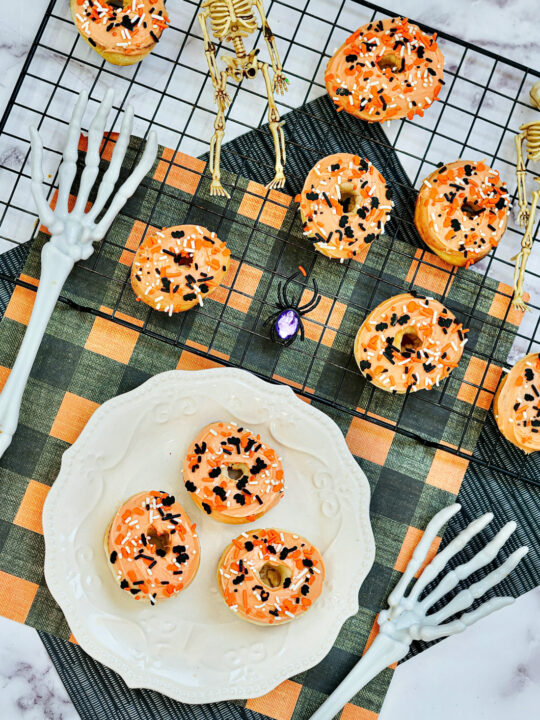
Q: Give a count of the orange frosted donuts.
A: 10